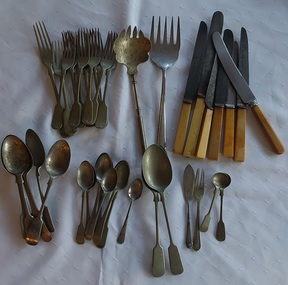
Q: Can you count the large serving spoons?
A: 2